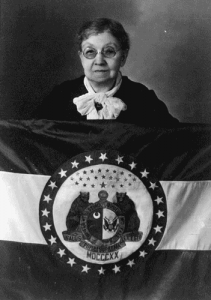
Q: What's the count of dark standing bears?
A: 2